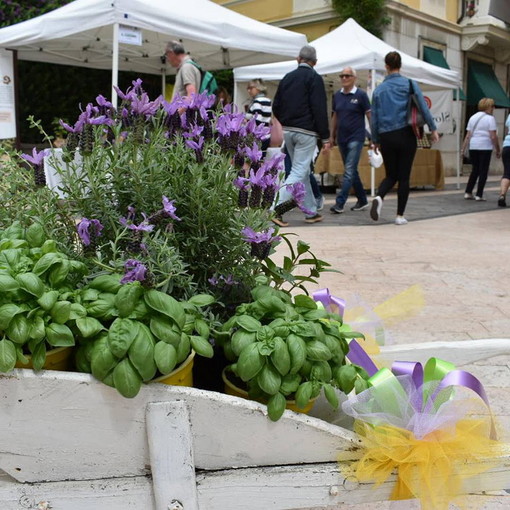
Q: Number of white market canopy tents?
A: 2